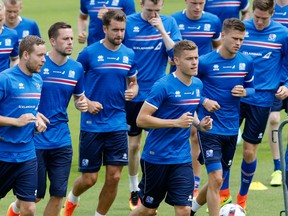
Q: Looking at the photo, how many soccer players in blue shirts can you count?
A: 13